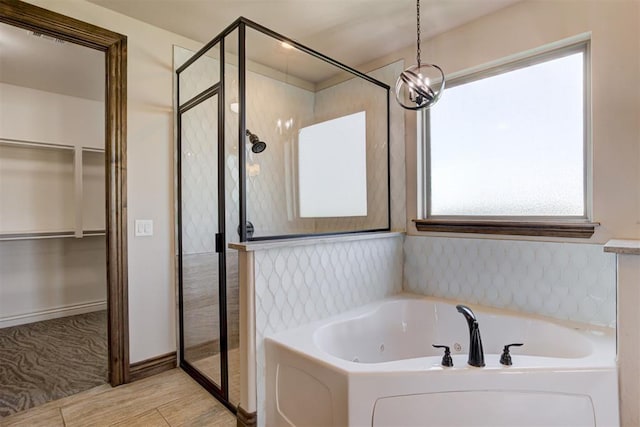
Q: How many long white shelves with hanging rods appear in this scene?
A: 2